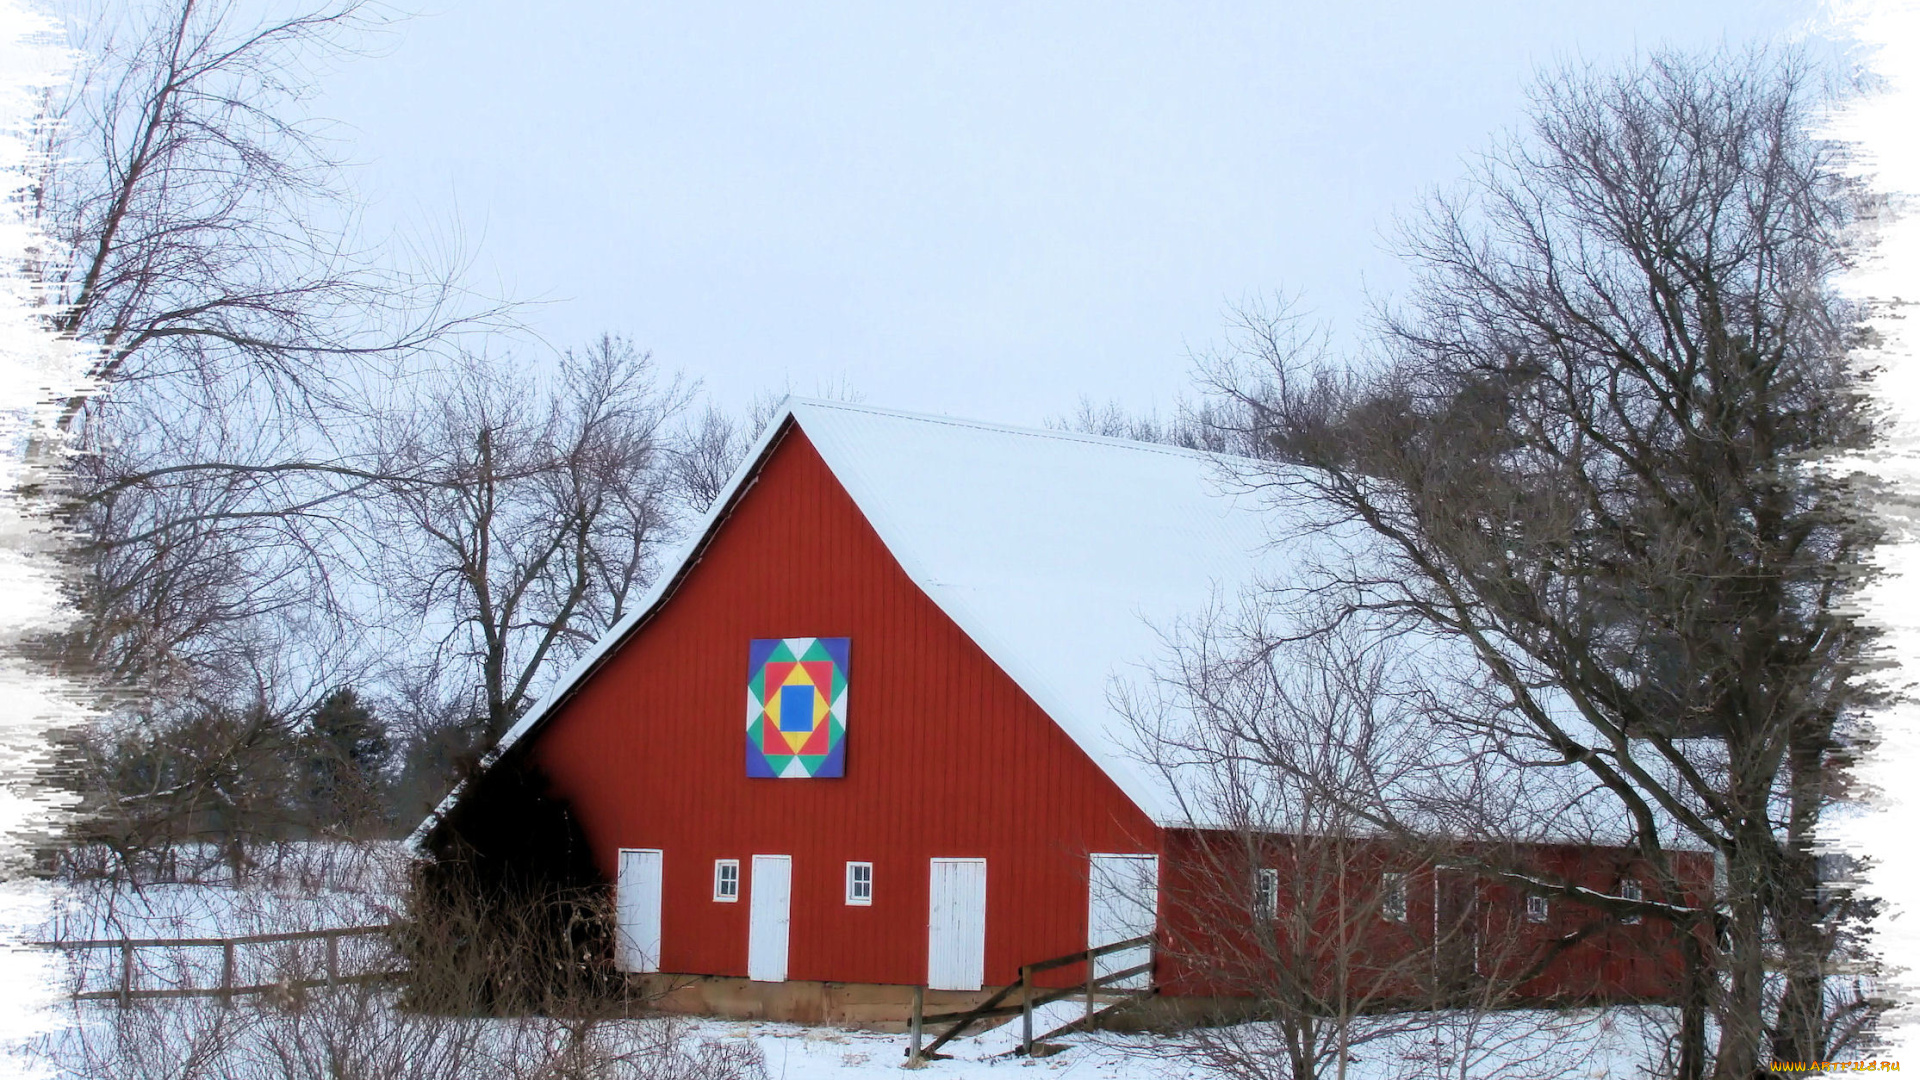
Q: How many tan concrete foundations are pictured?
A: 1